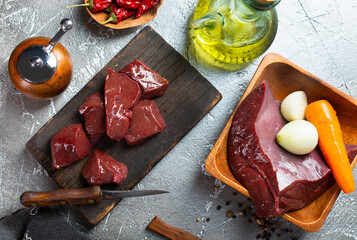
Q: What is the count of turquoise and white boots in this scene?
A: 0